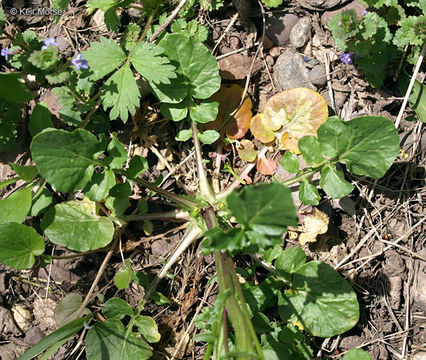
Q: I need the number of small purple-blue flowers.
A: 4